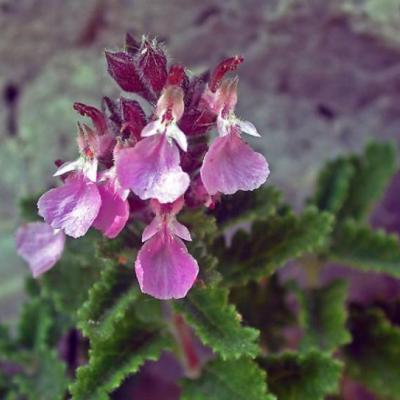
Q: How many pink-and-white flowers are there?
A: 6